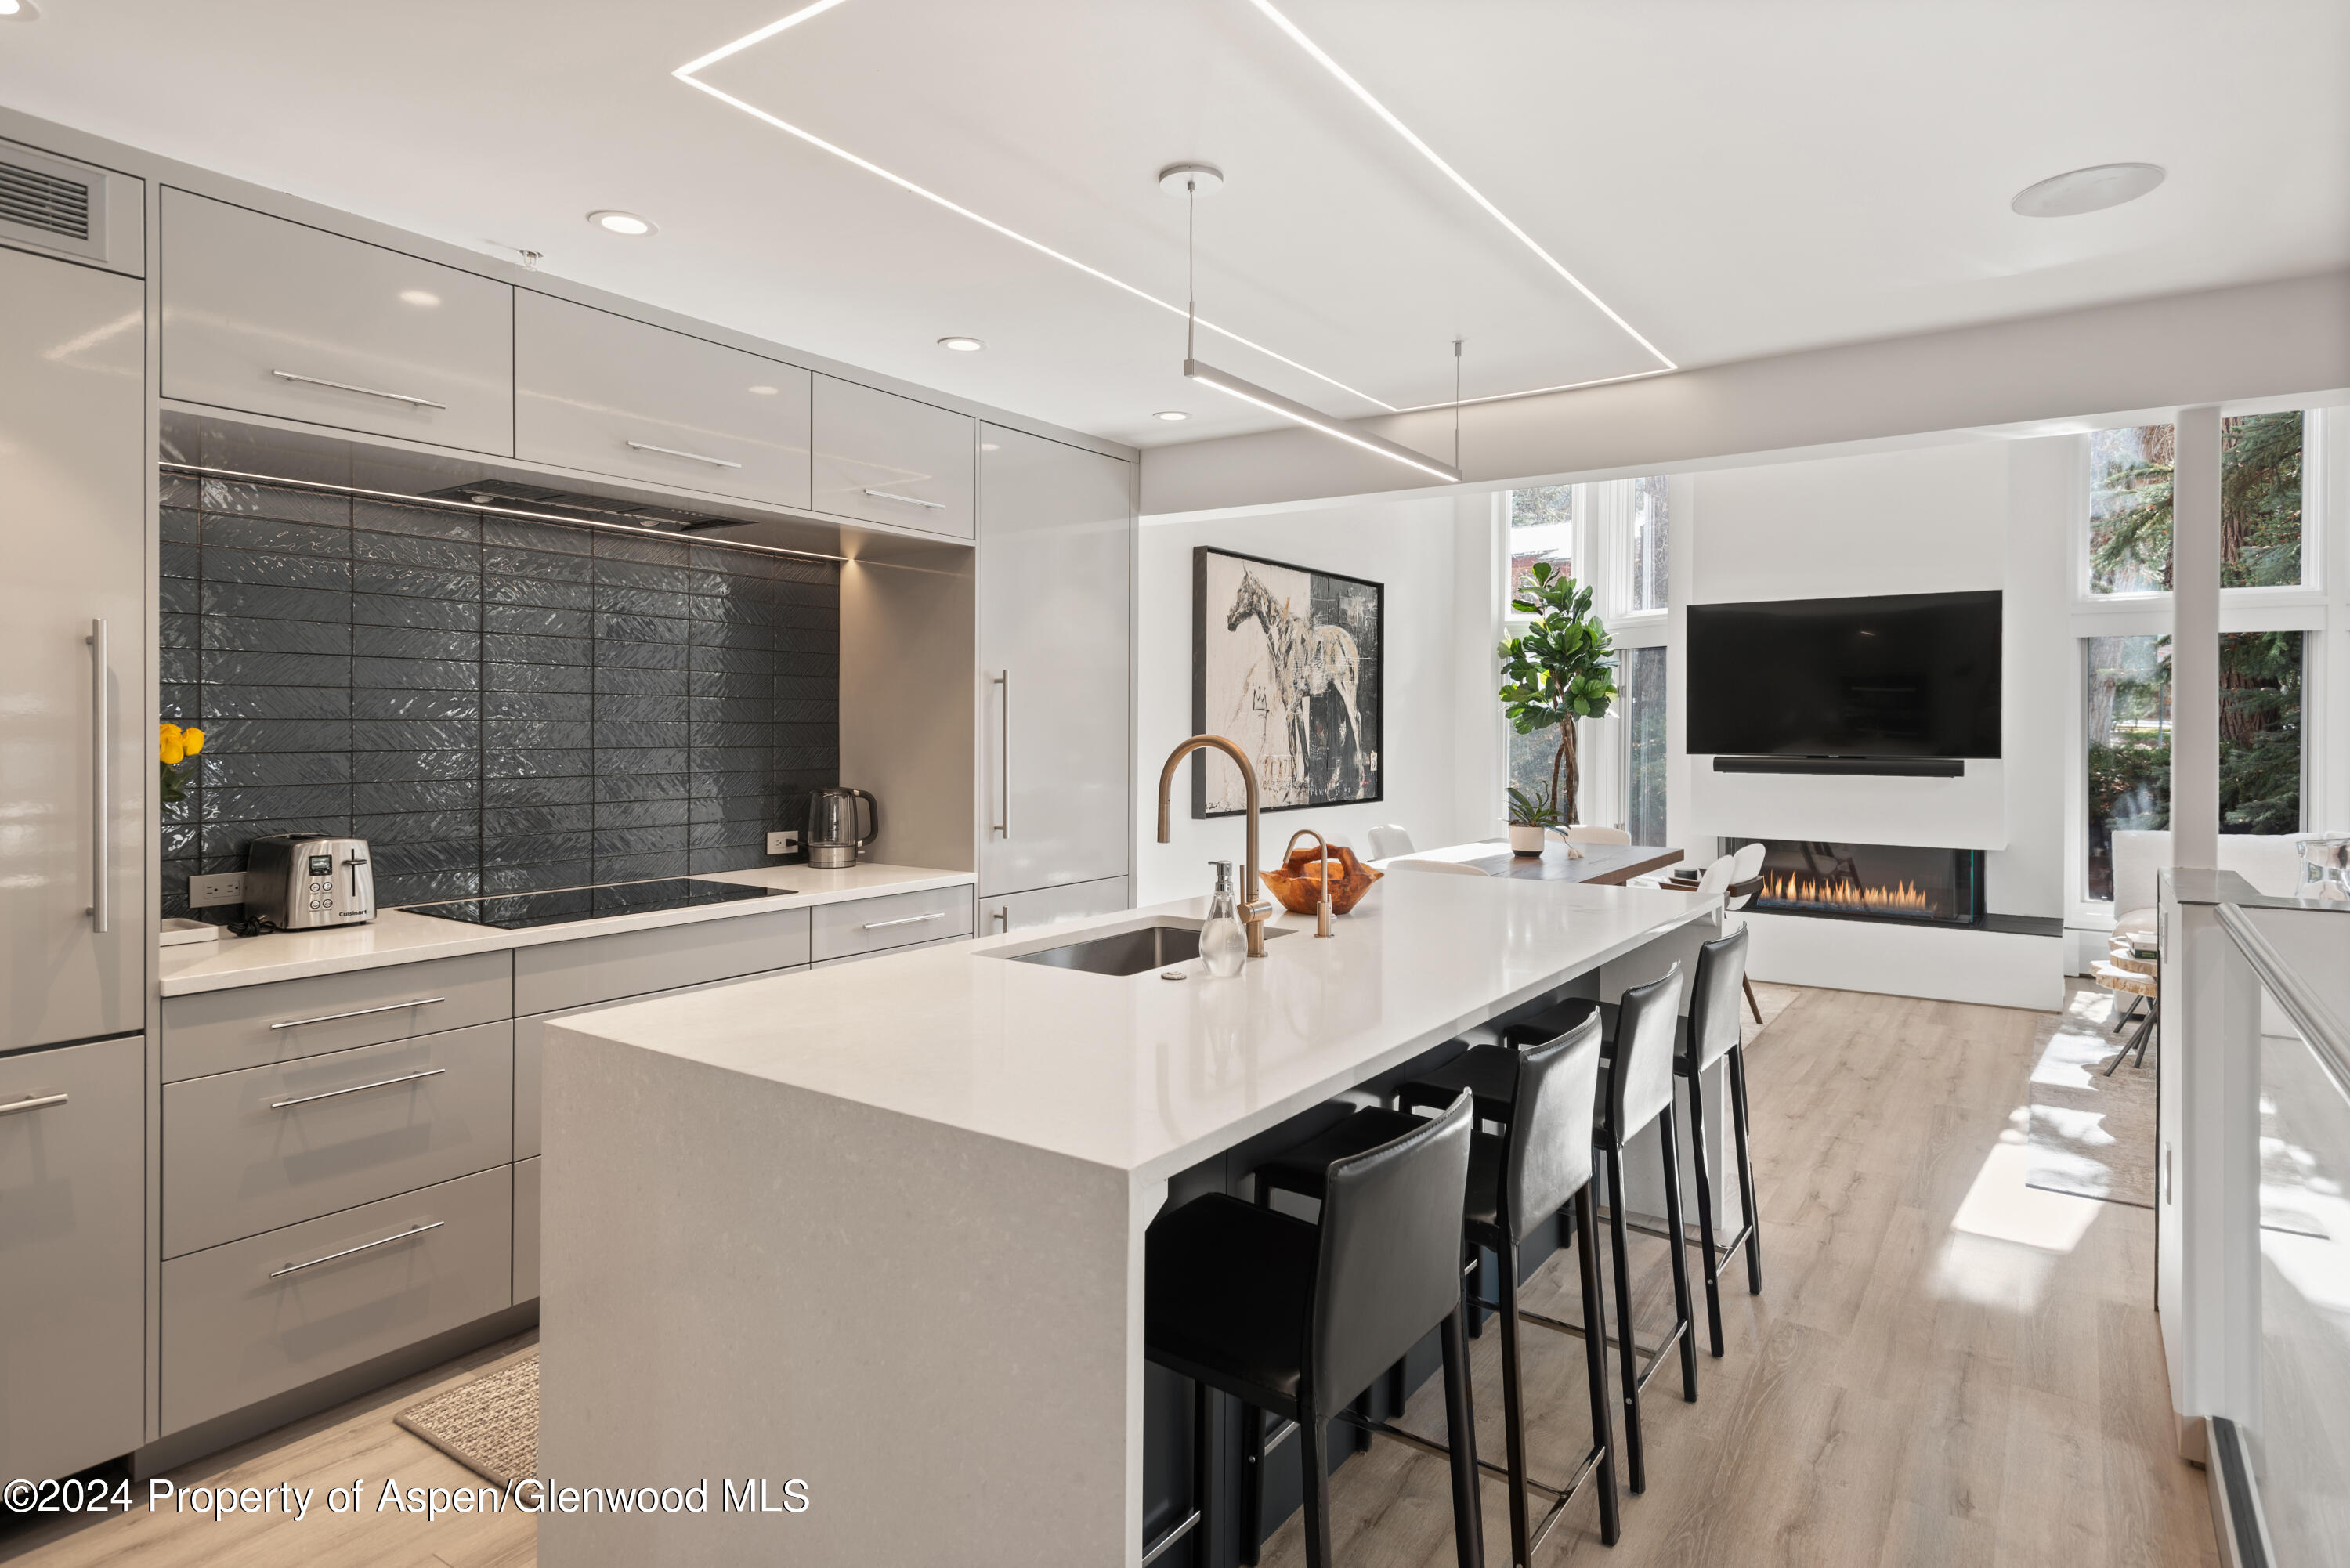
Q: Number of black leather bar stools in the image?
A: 4